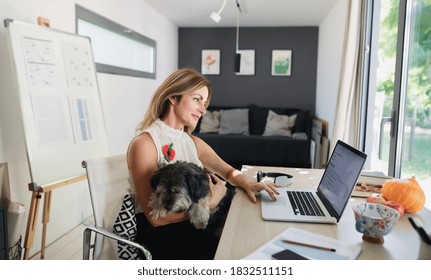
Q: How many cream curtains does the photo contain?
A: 1